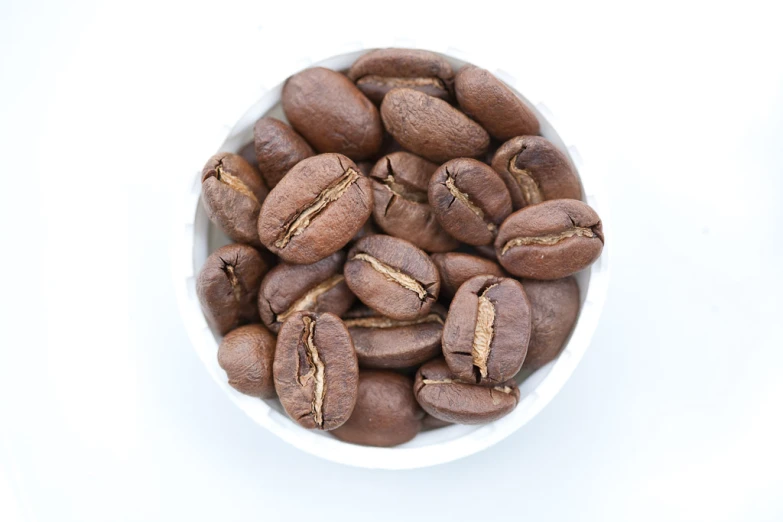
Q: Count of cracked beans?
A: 14